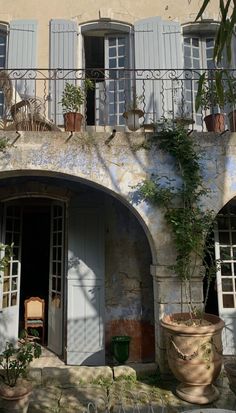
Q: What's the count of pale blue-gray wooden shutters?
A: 5